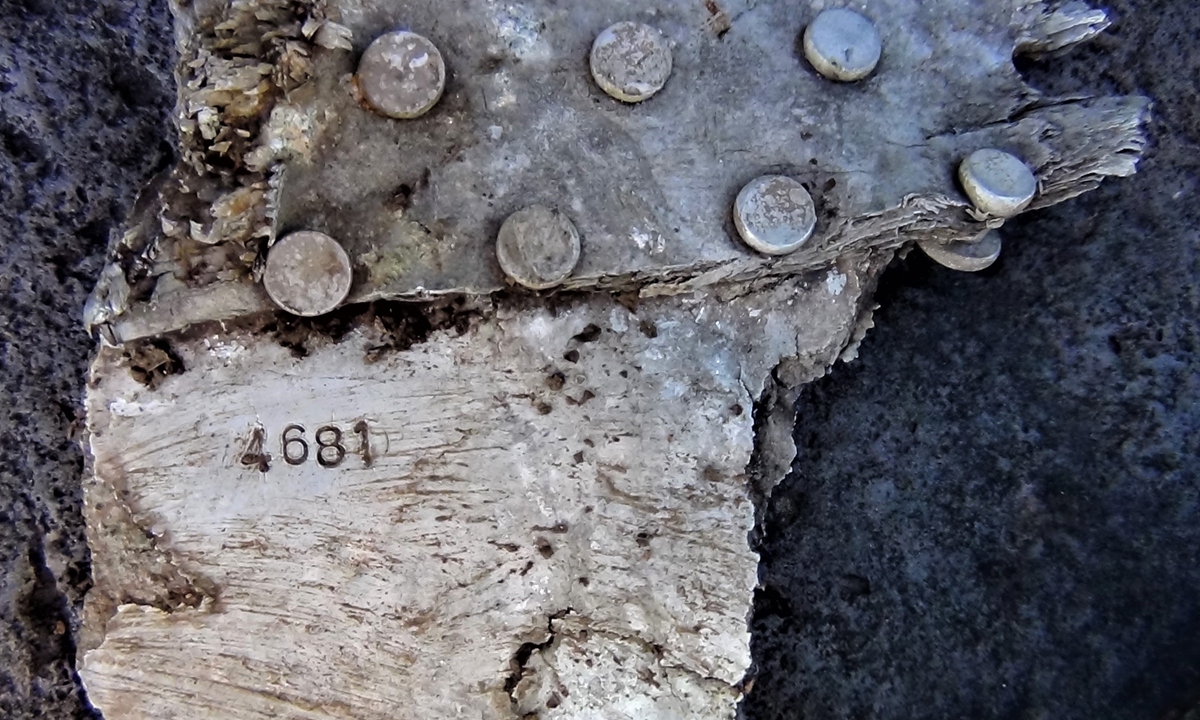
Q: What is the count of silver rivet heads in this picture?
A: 8